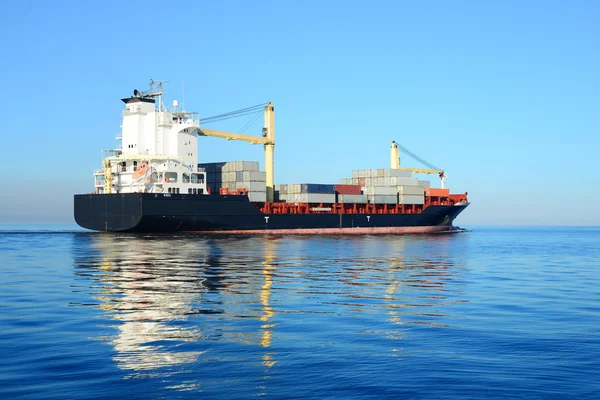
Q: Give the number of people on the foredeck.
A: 0